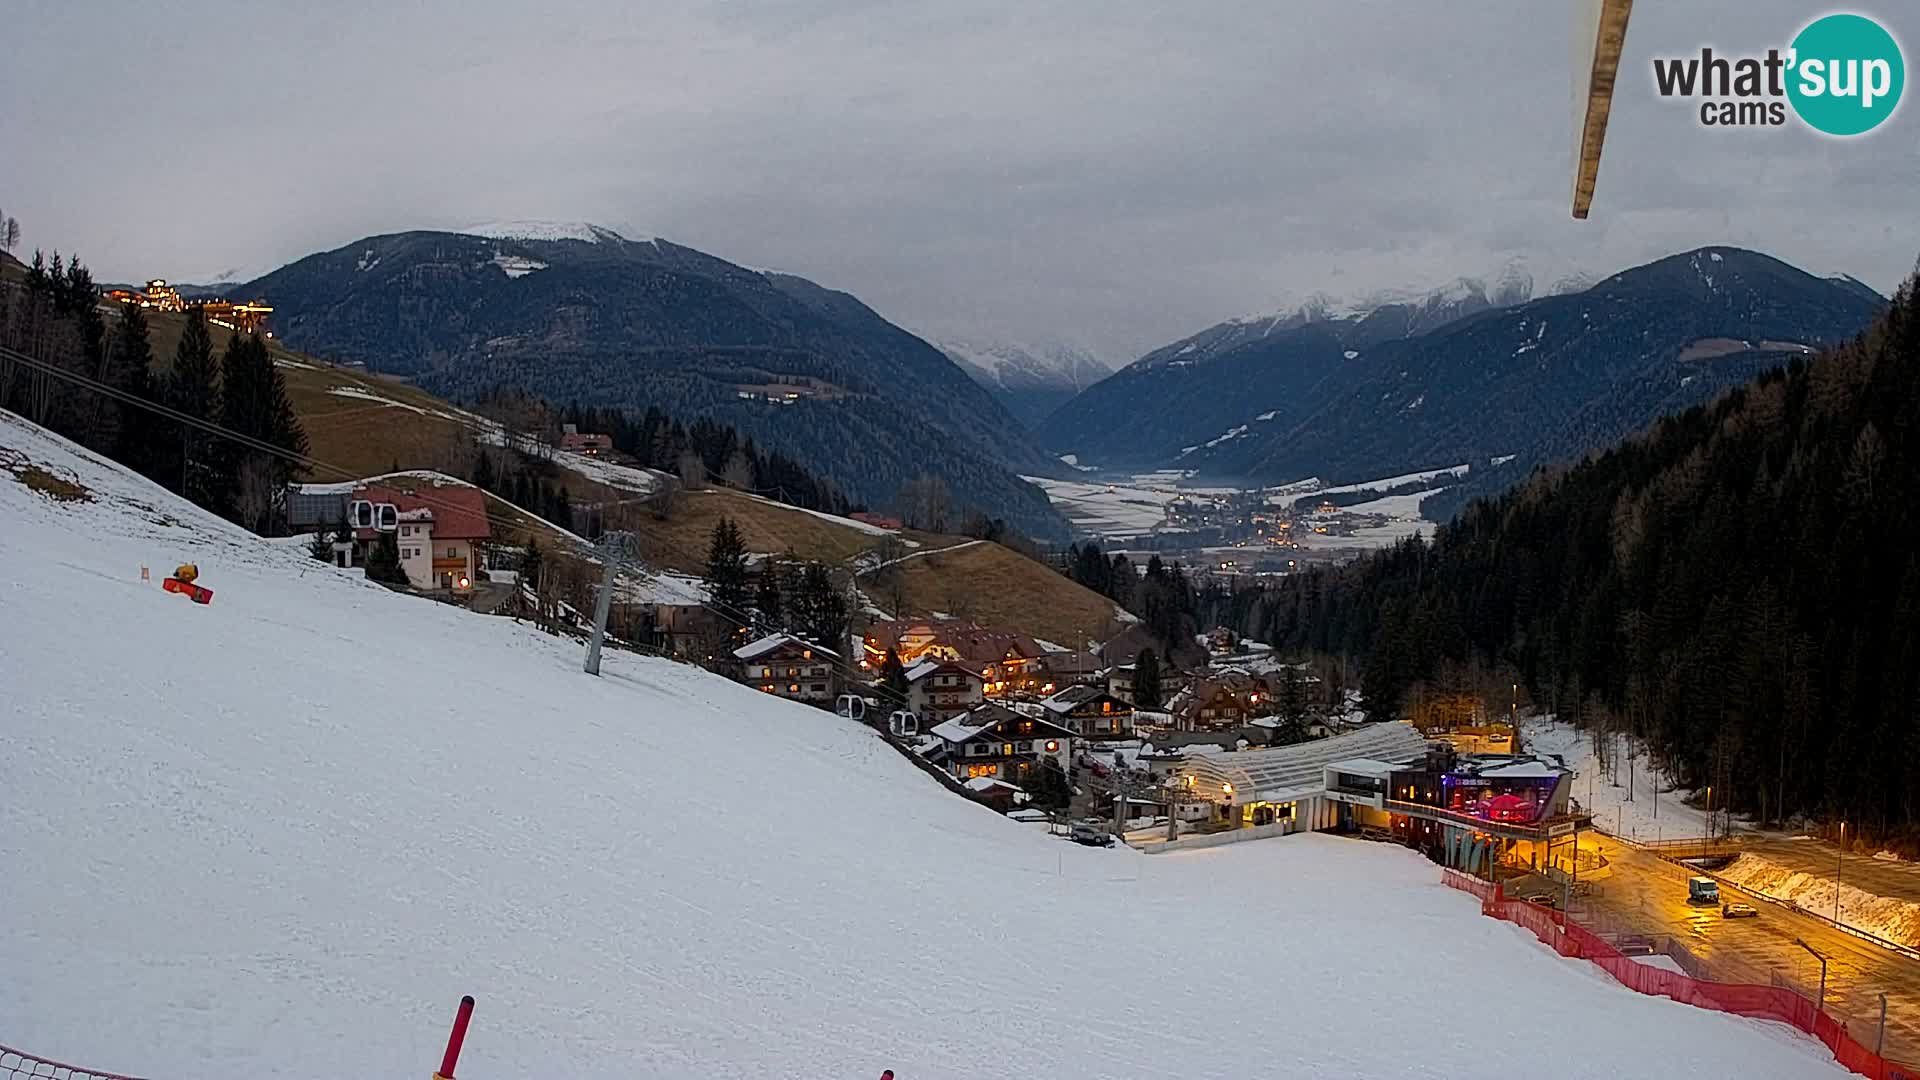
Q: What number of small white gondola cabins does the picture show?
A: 4